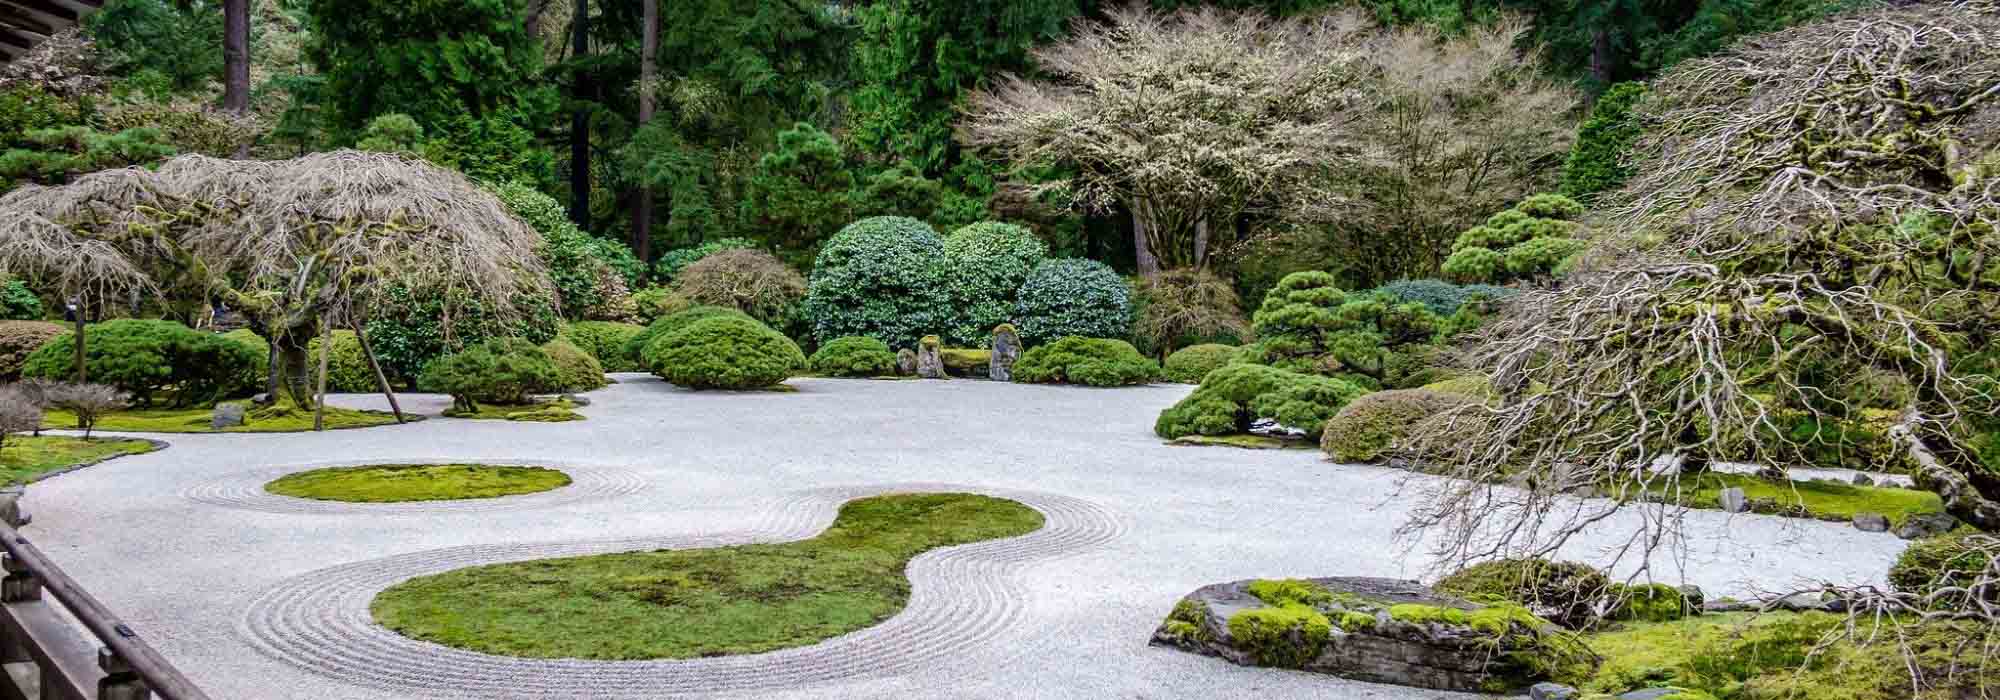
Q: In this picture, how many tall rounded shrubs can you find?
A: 3